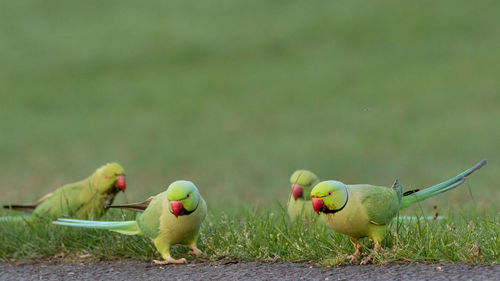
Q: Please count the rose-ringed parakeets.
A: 4